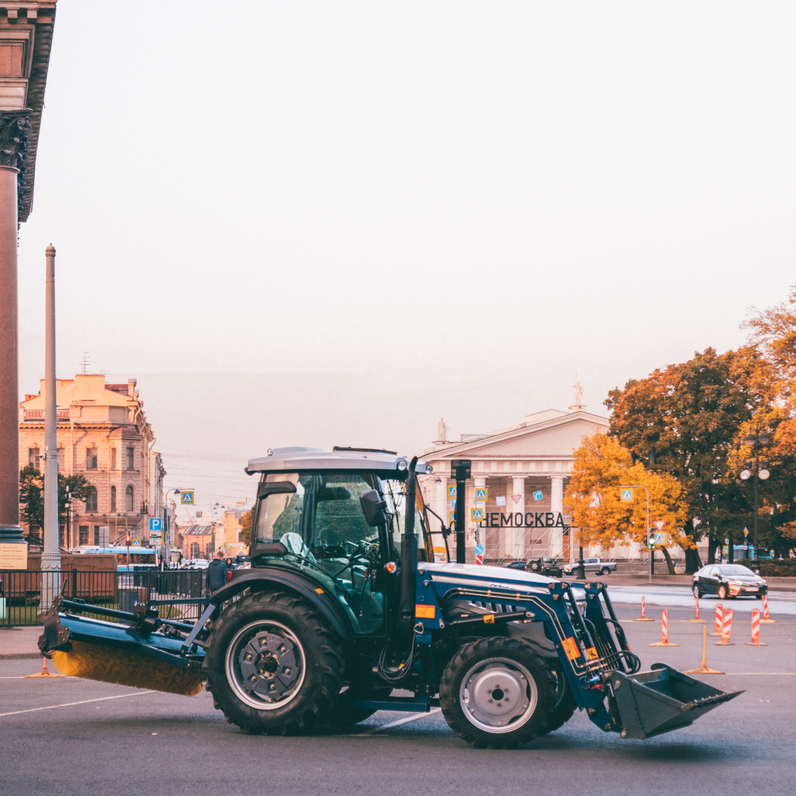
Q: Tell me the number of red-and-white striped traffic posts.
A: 7